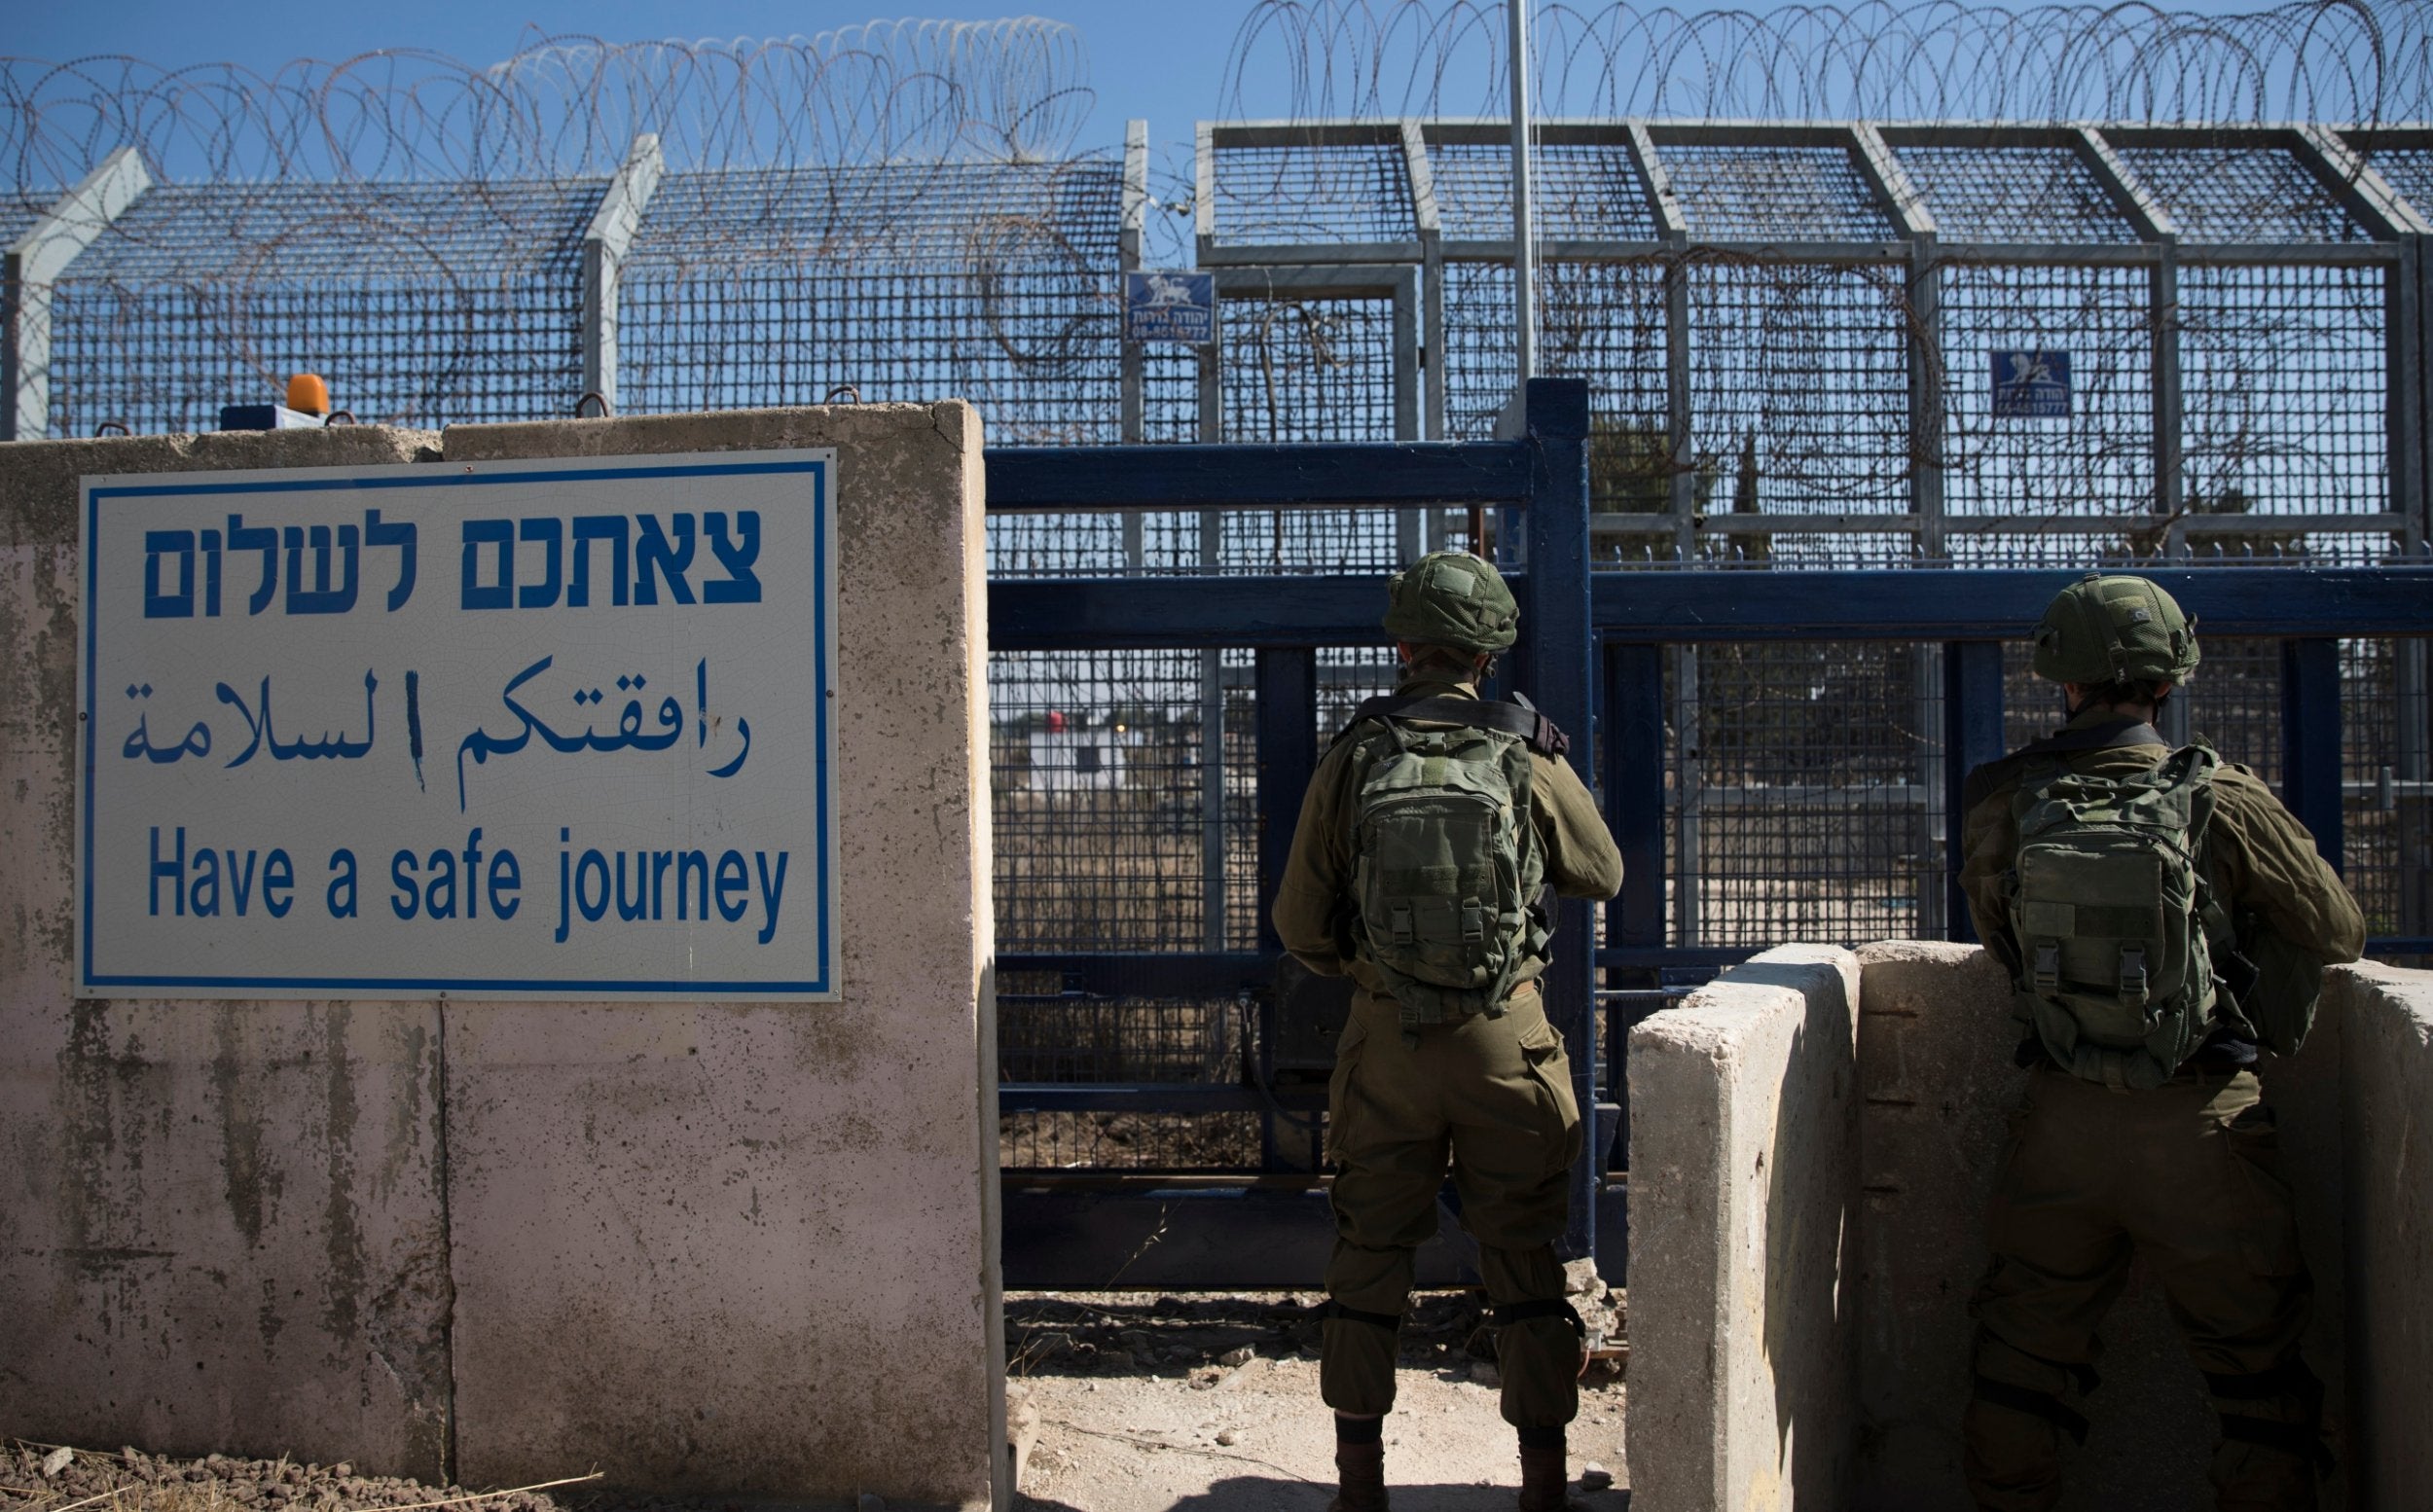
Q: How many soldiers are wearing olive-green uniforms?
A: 2